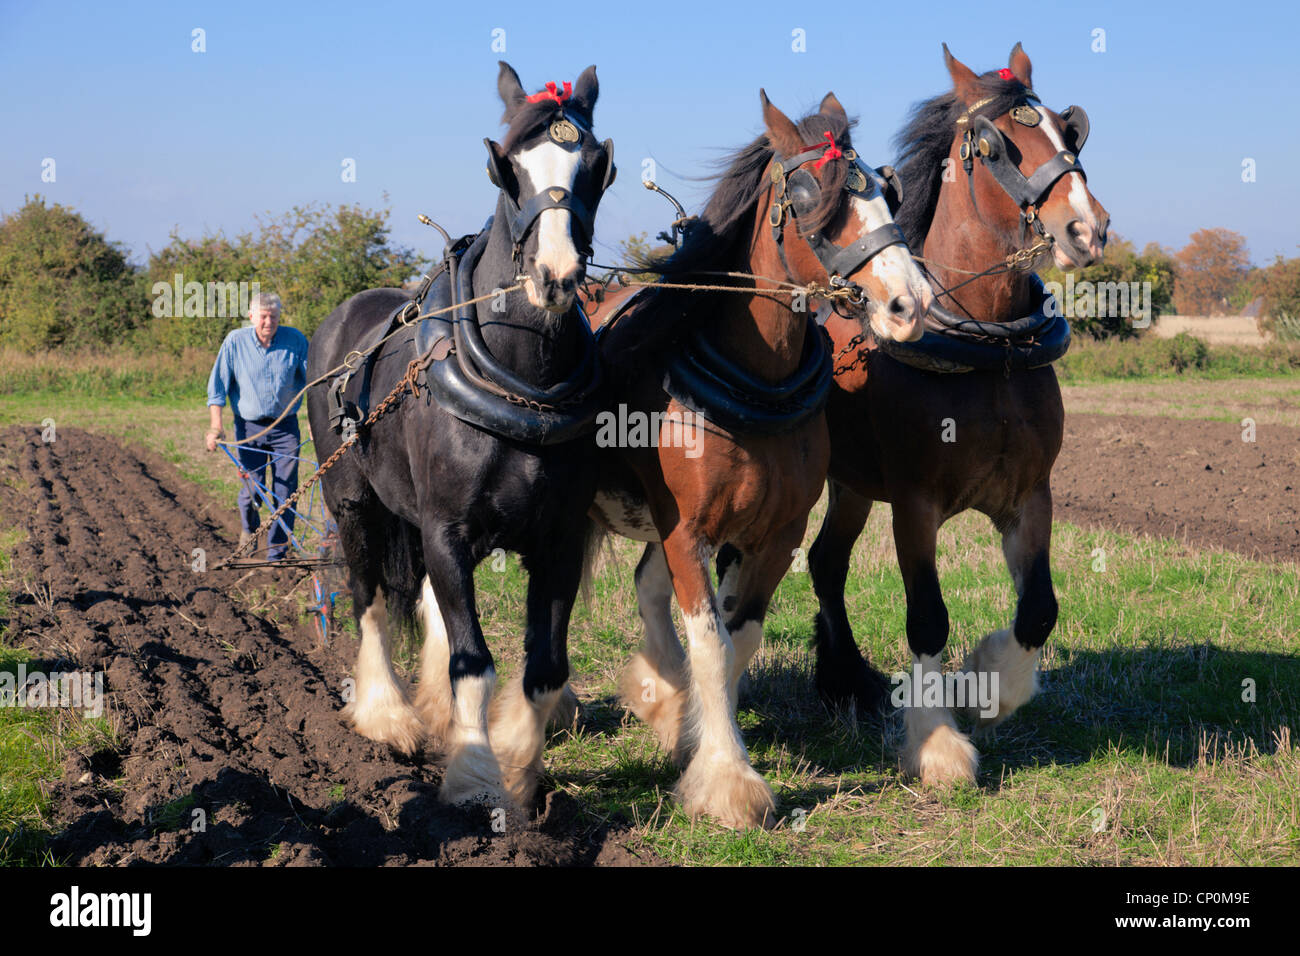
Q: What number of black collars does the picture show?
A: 3